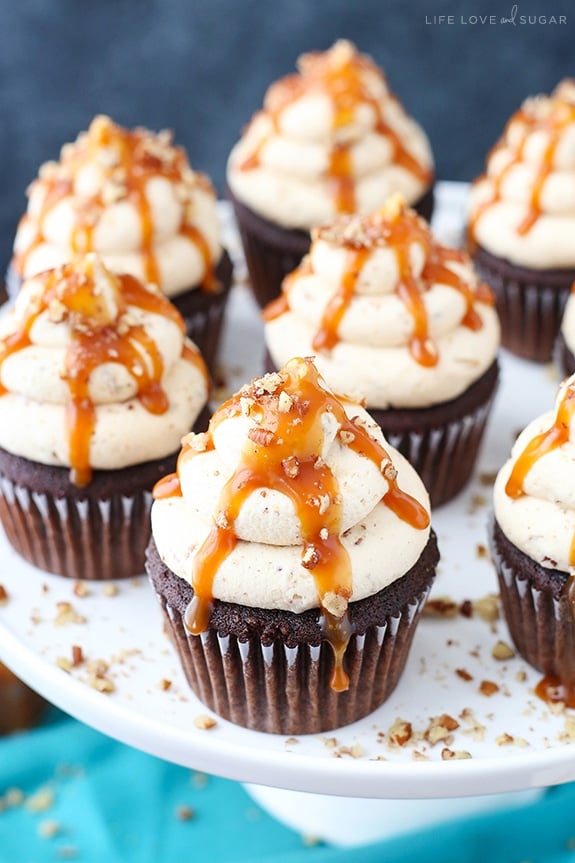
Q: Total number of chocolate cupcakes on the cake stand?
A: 8